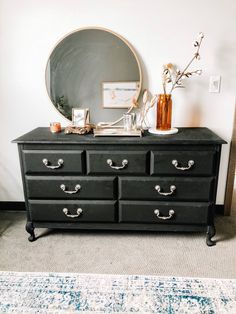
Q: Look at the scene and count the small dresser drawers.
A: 3